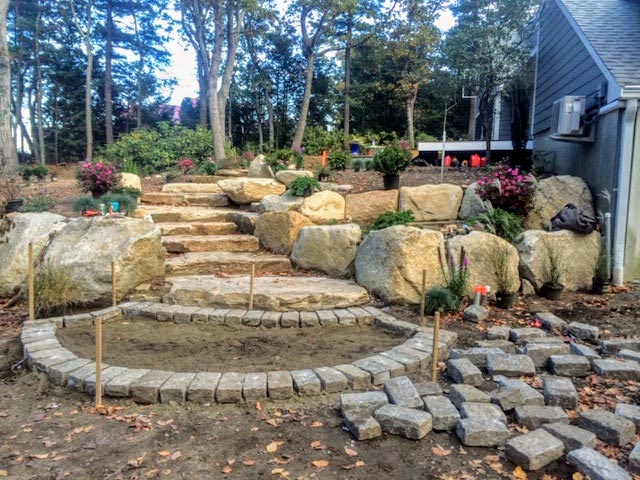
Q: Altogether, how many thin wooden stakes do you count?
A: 6